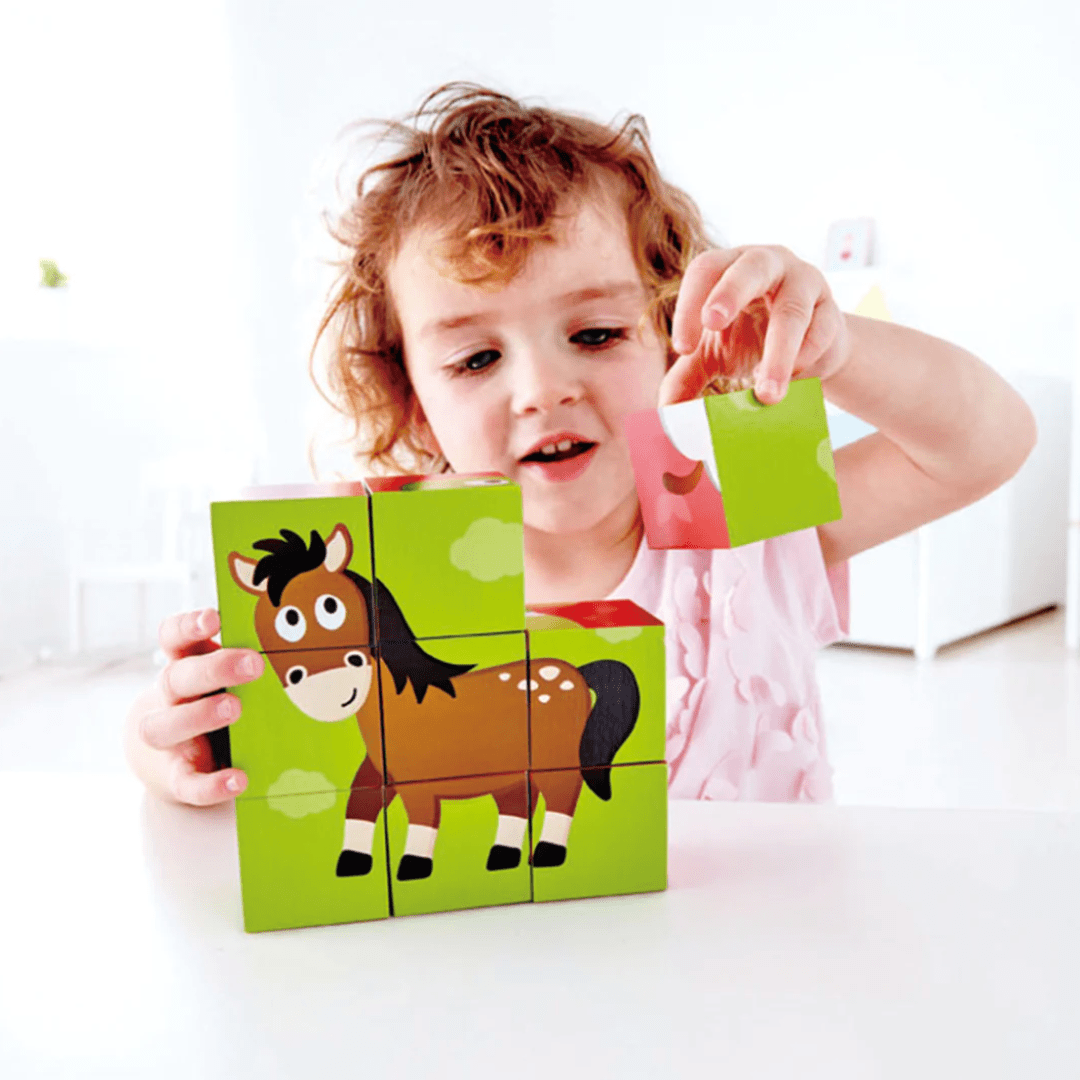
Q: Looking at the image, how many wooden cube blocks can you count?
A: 9